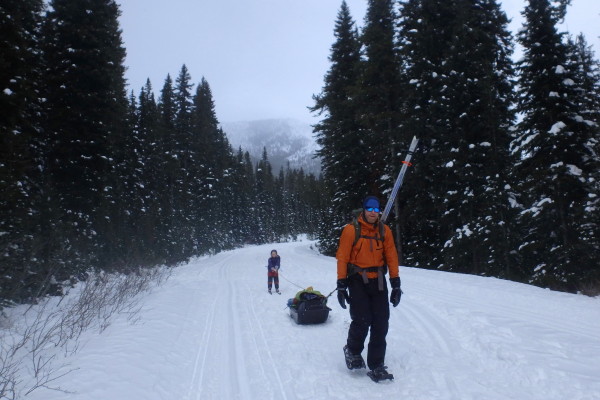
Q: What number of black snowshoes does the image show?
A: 2